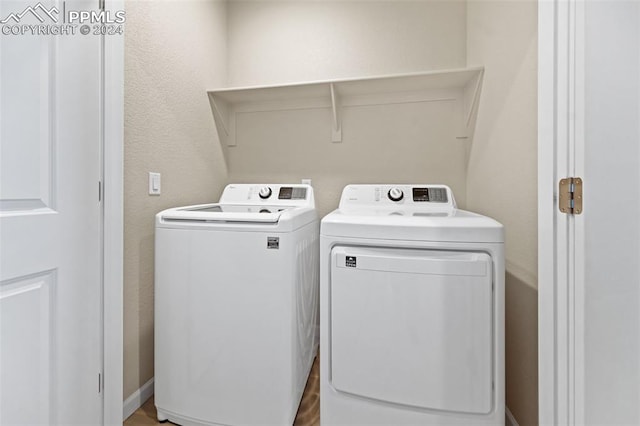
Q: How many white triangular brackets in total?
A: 3